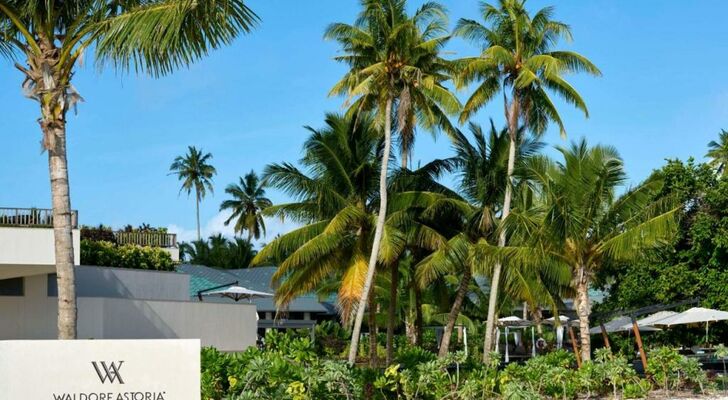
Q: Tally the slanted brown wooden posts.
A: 3